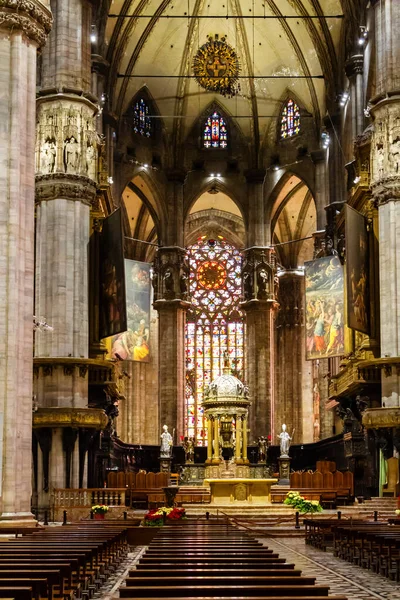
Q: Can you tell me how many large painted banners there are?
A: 4